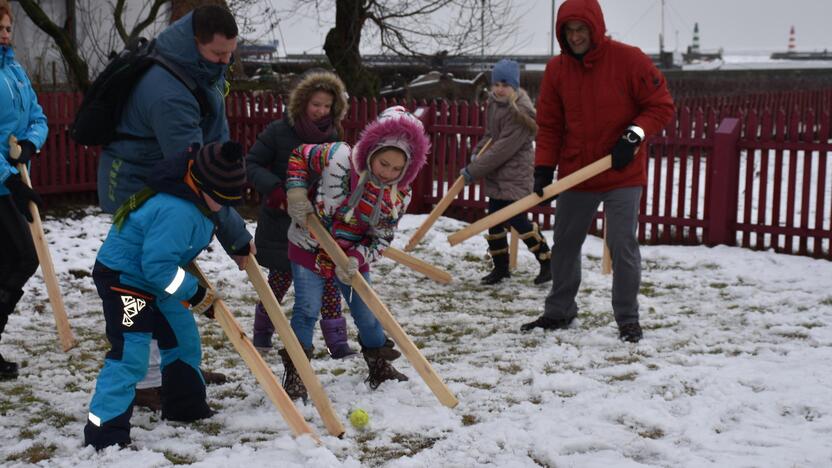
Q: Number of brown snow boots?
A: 2